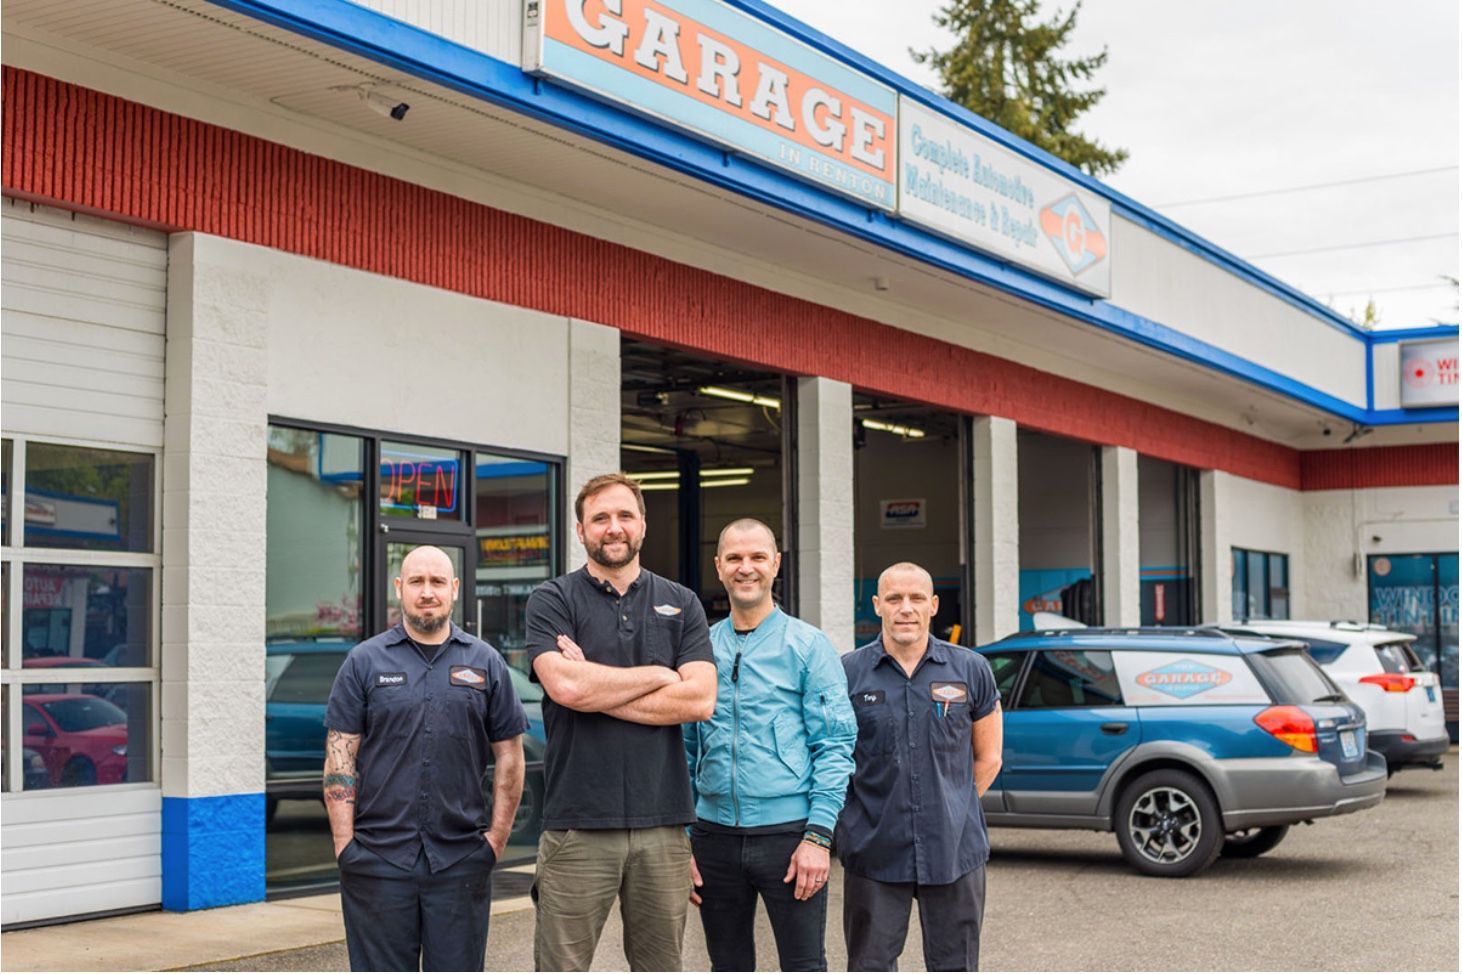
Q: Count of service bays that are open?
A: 4